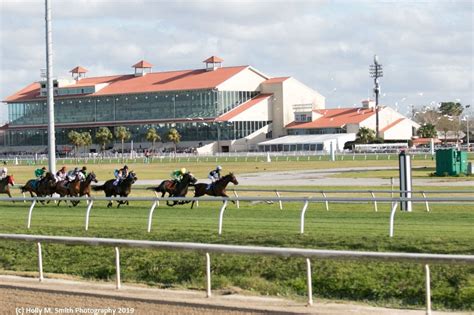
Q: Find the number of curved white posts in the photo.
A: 6